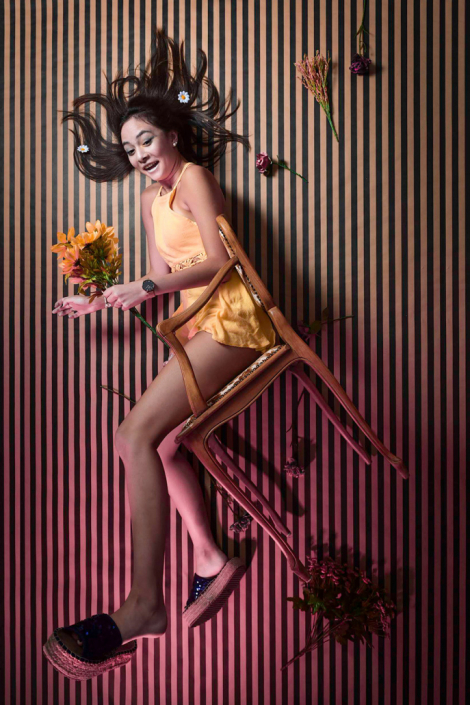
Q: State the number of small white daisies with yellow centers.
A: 2